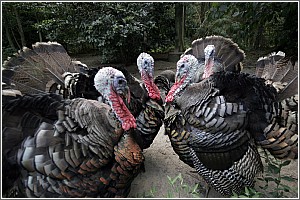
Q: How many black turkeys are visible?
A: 4